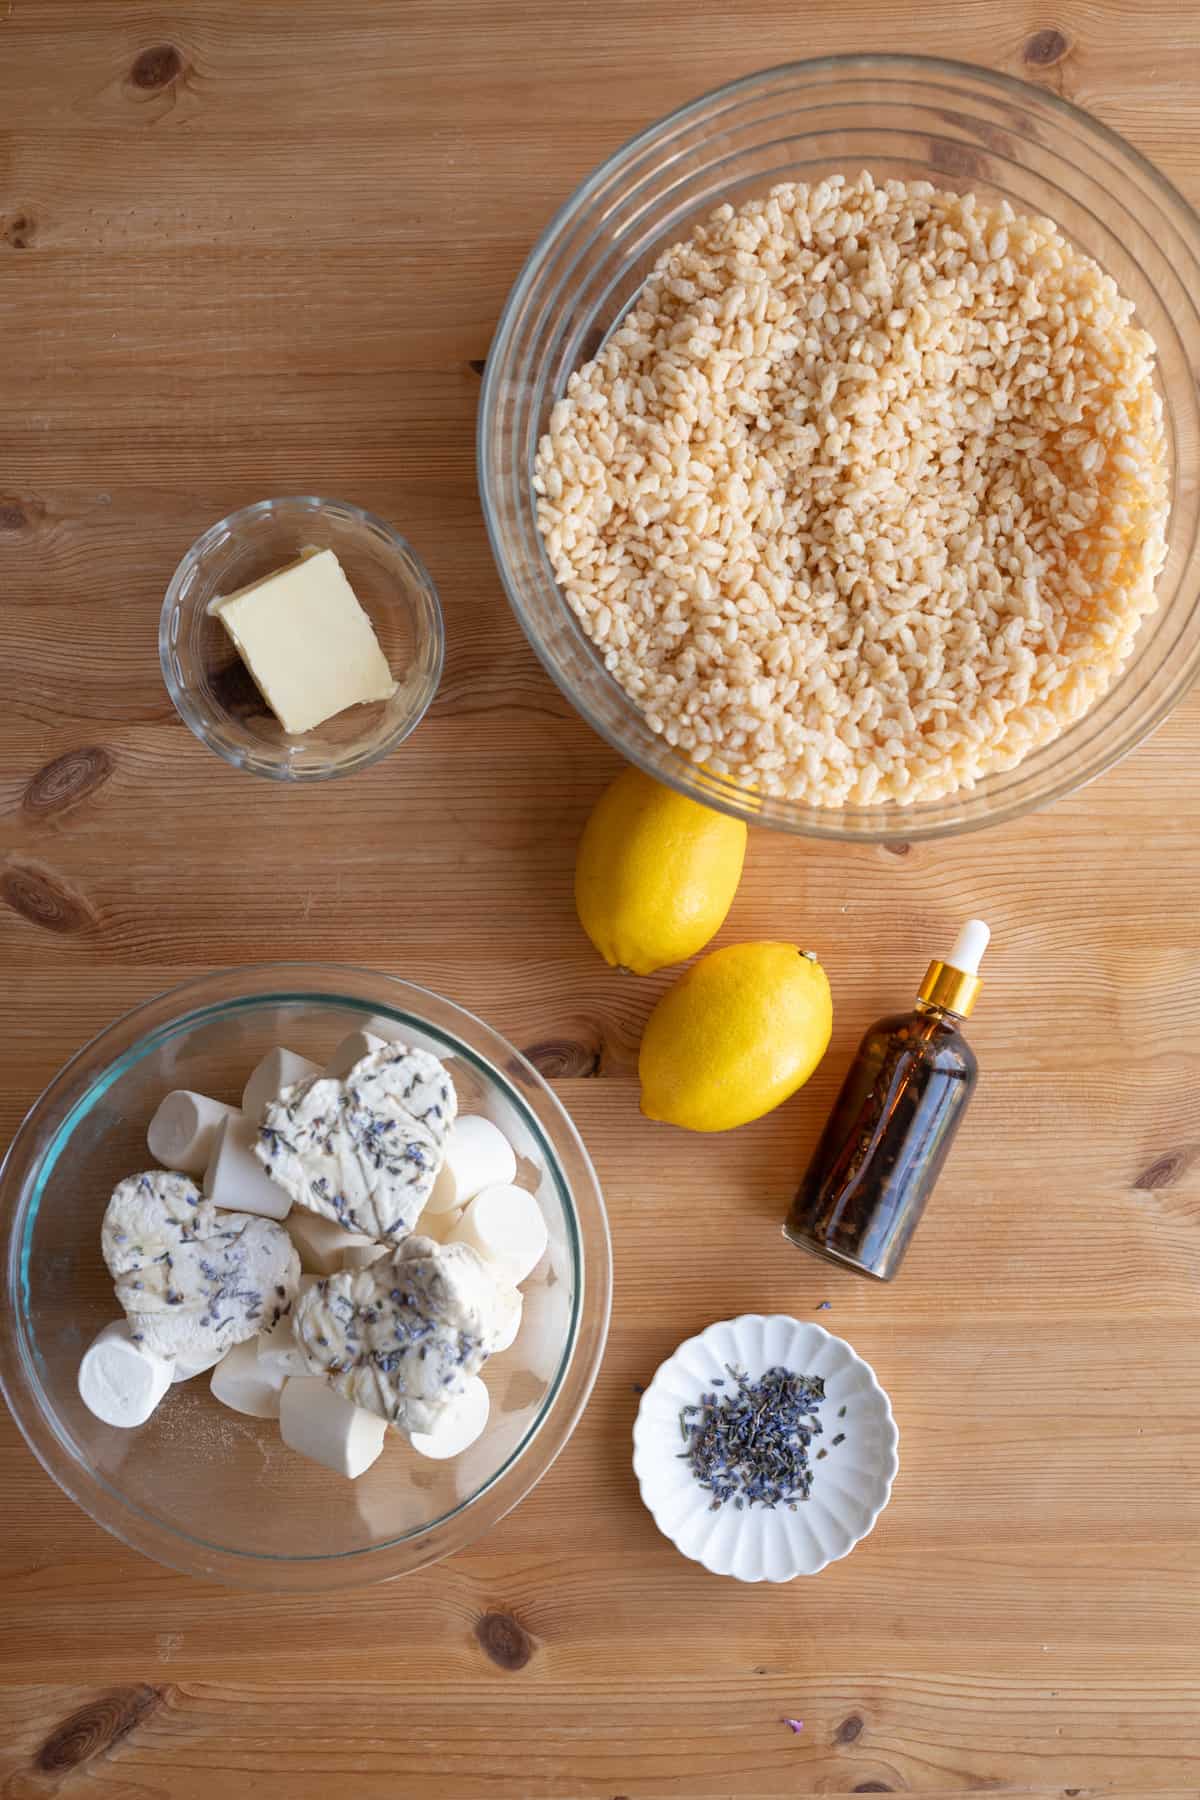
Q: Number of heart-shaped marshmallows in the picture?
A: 3